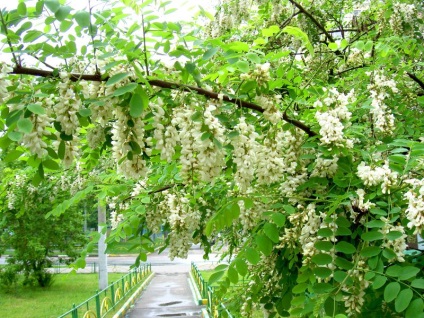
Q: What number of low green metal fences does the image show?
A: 2